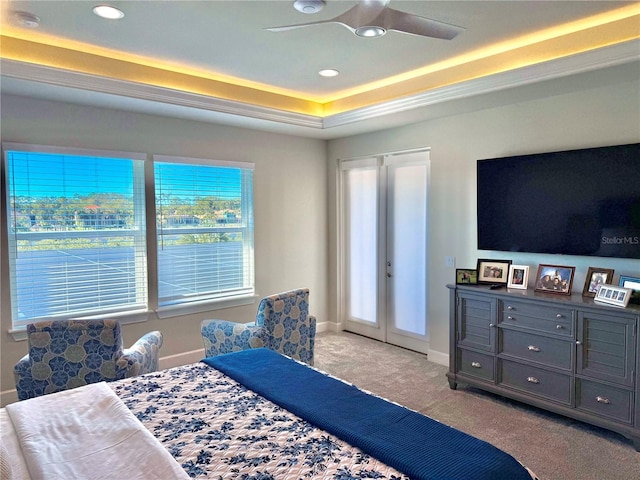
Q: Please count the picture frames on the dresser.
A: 7